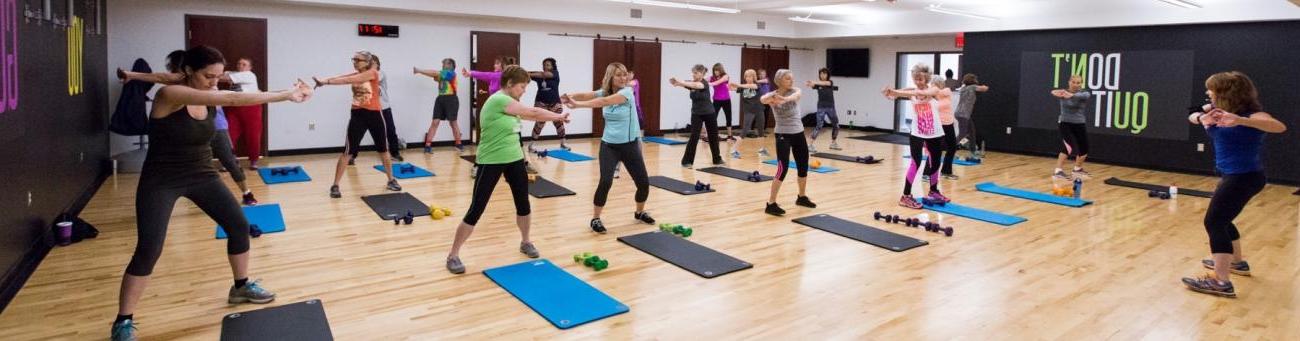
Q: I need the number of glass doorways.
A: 1